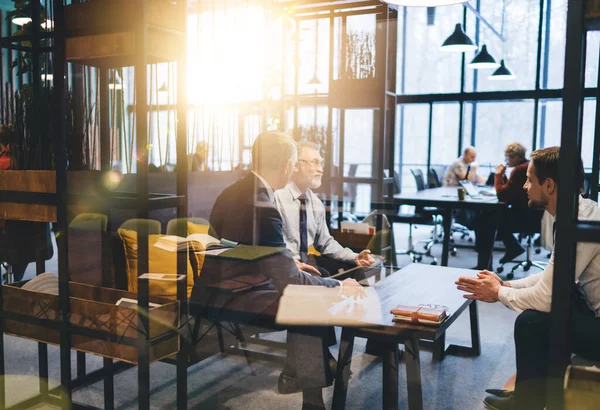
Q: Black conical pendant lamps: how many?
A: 3